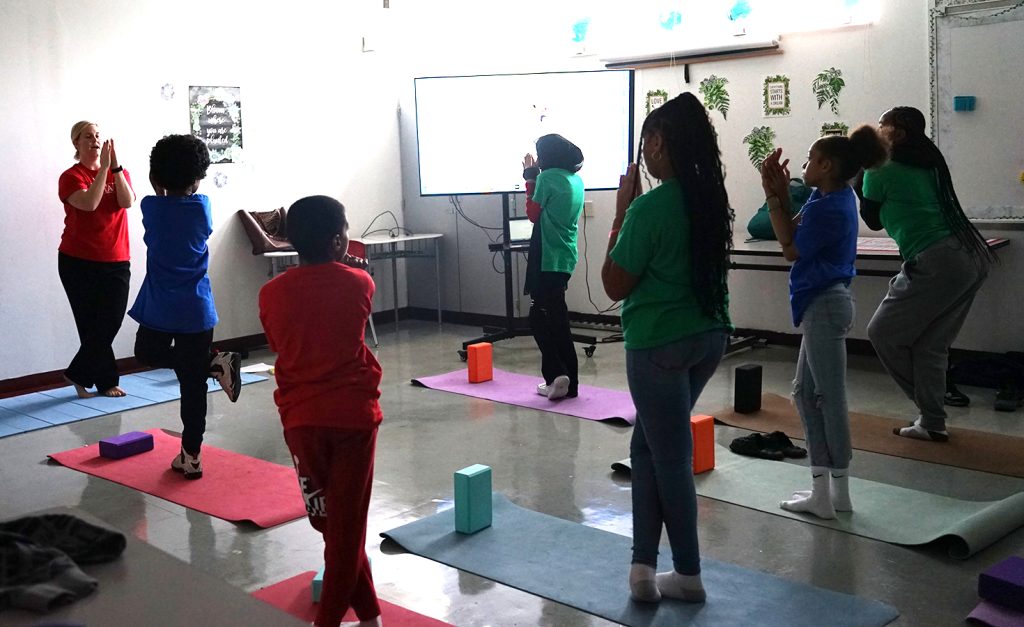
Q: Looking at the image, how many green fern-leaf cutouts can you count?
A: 3